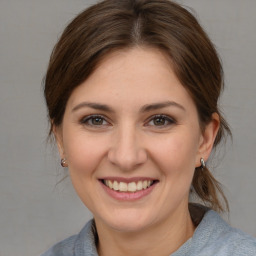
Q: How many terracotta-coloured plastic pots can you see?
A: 0